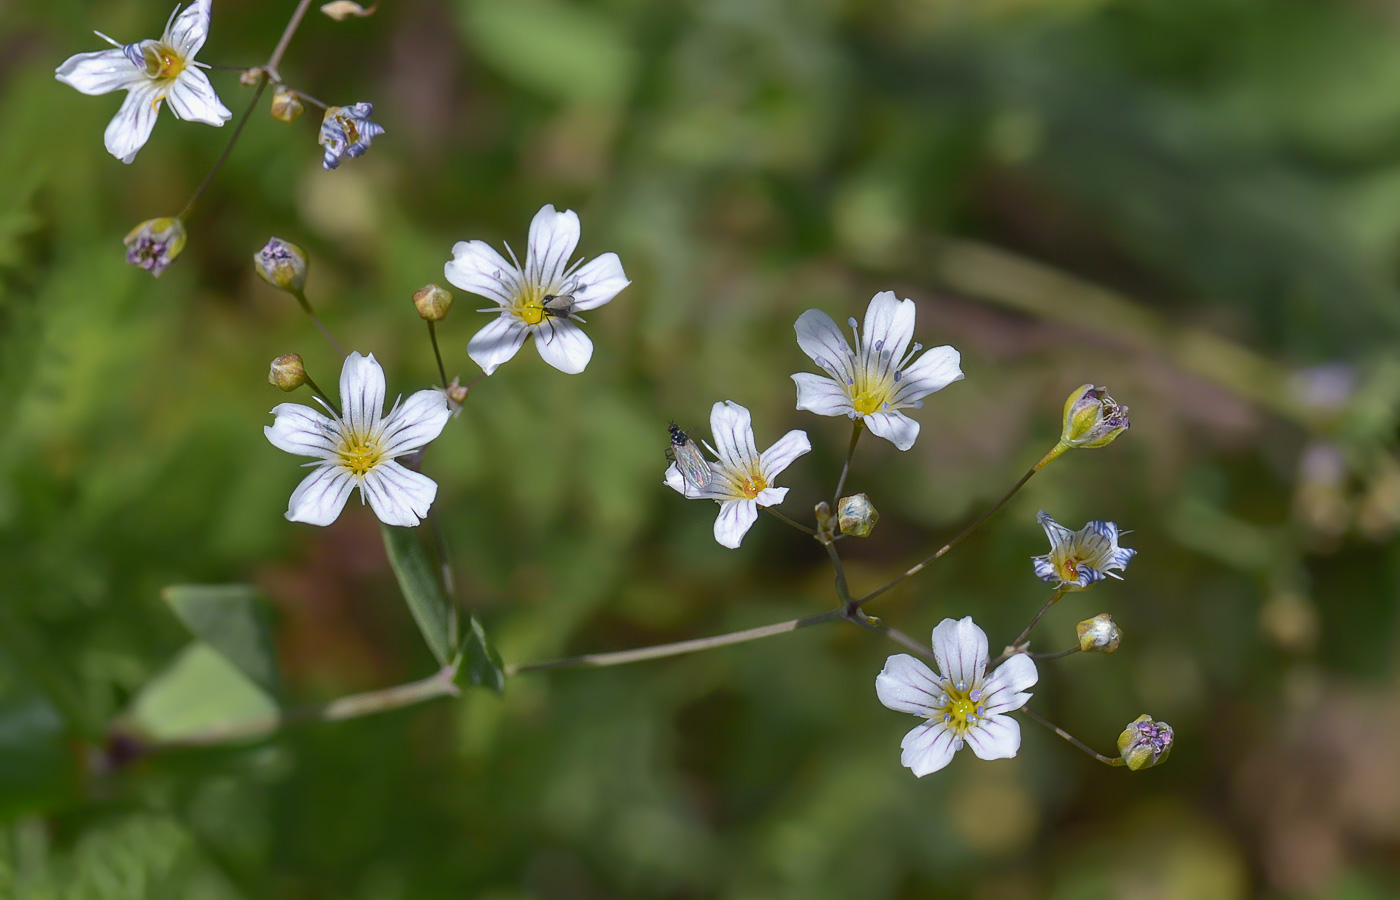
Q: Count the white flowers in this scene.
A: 6